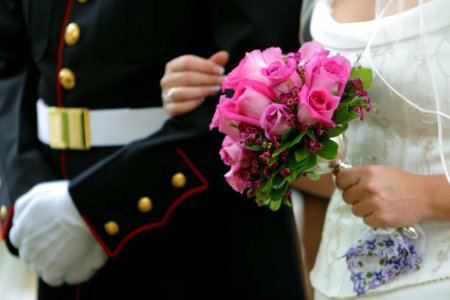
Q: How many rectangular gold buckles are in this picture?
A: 1